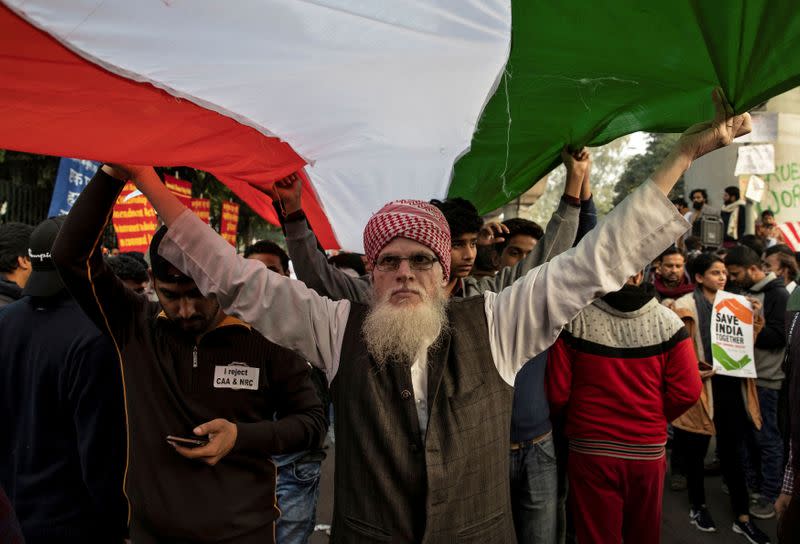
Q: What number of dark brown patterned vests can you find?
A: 1